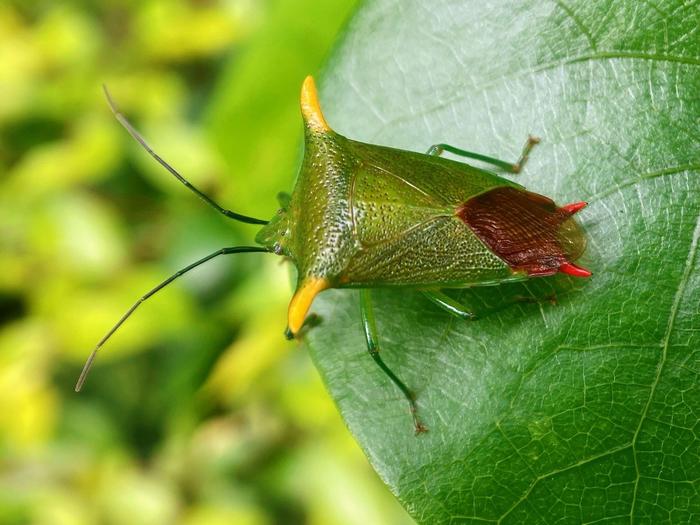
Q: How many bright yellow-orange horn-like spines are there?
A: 2